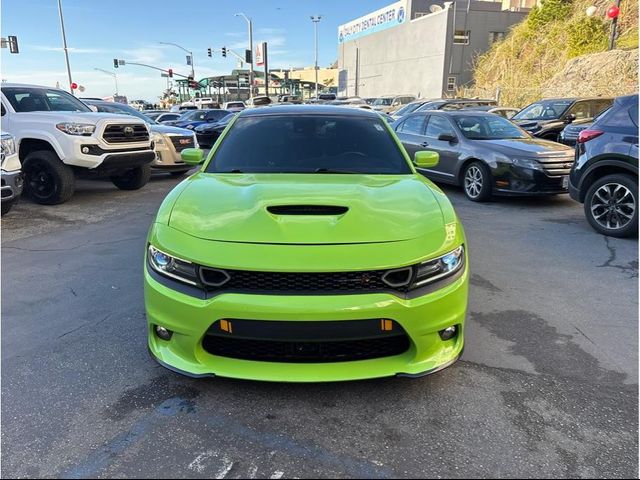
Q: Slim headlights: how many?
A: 2